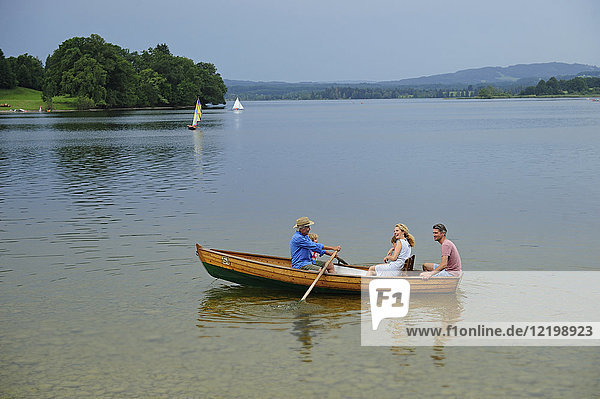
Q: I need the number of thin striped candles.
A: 0